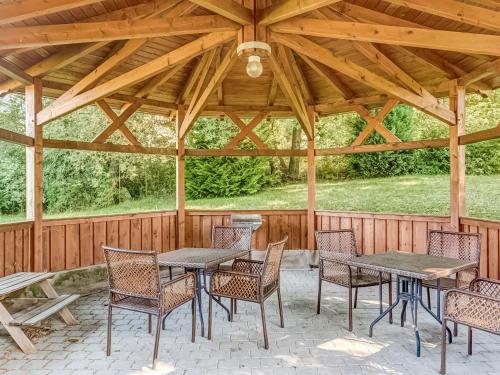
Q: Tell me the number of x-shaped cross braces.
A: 3